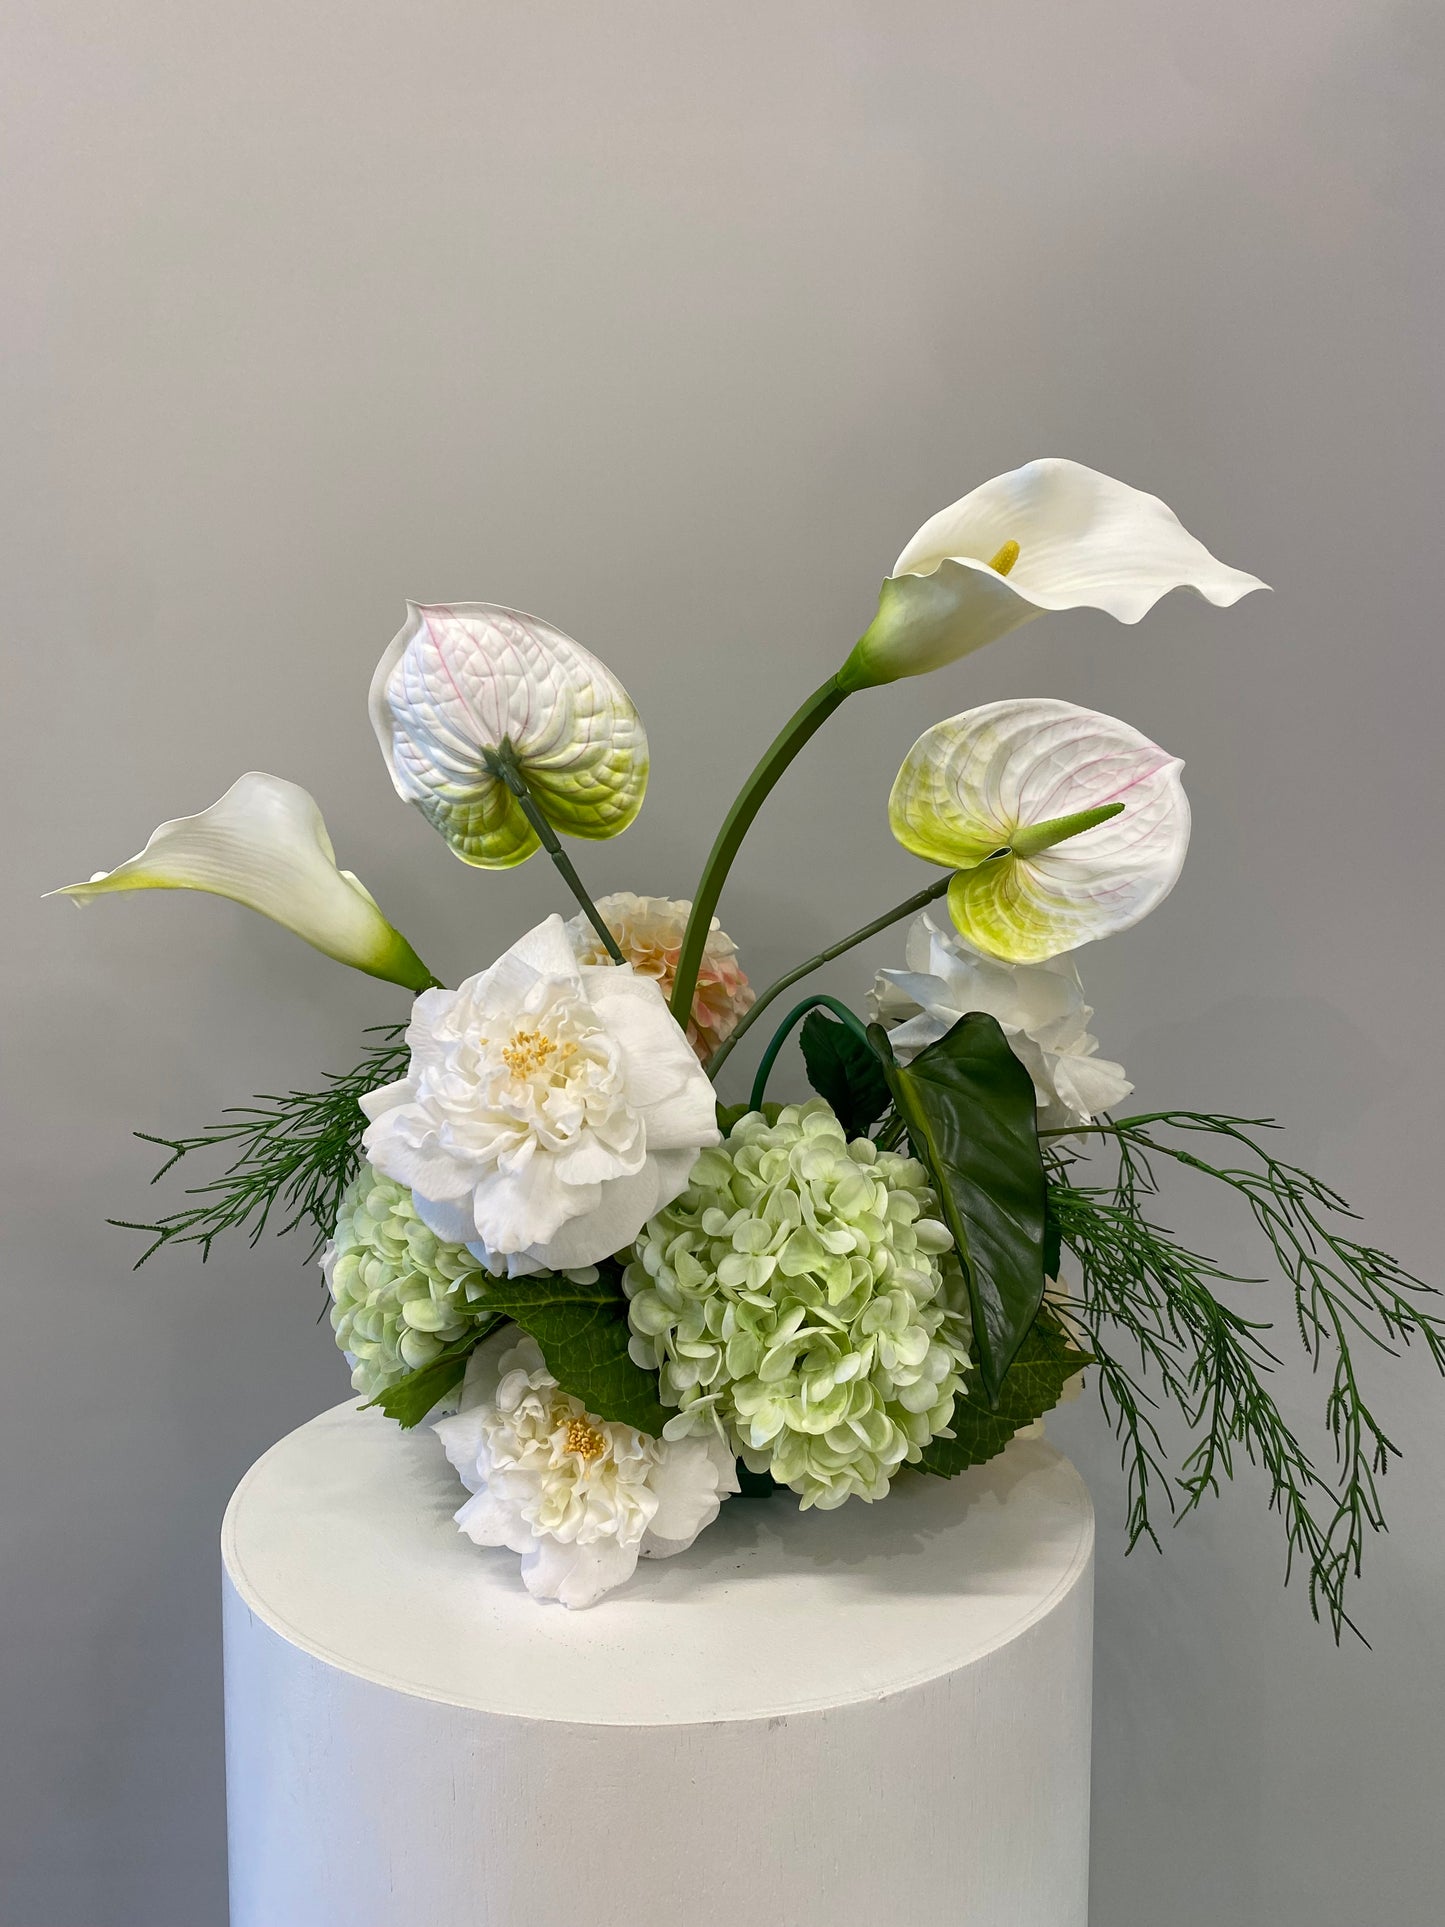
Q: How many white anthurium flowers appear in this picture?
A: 2